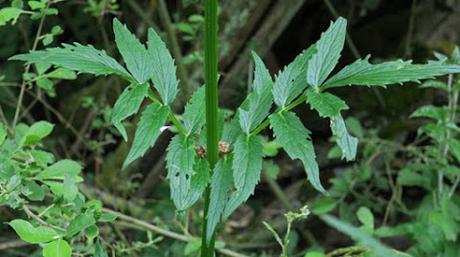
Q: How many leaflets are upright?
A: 6